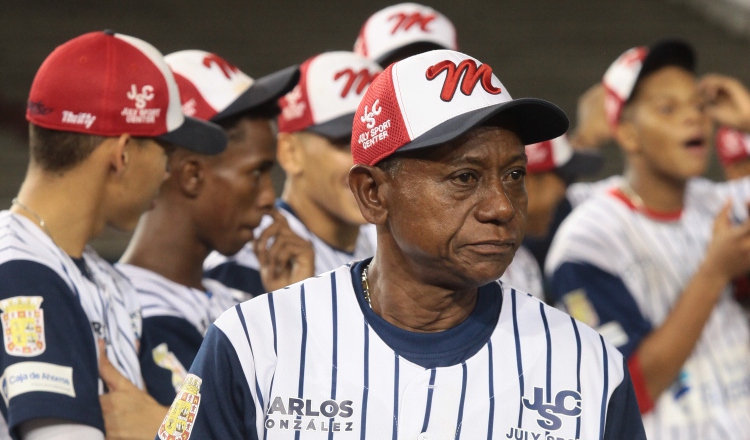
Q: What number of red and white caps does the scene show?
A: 8